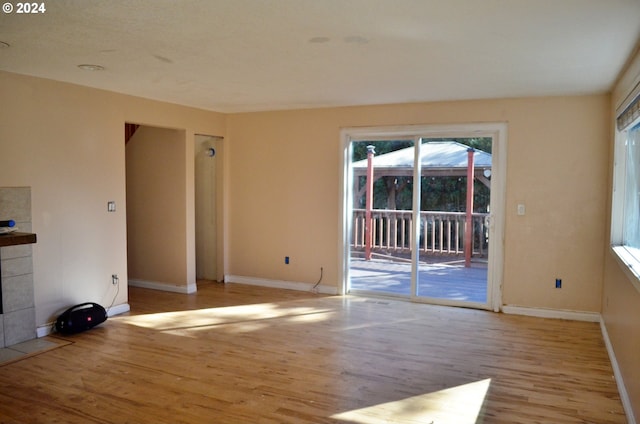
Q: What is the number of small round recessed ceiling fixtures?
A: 2